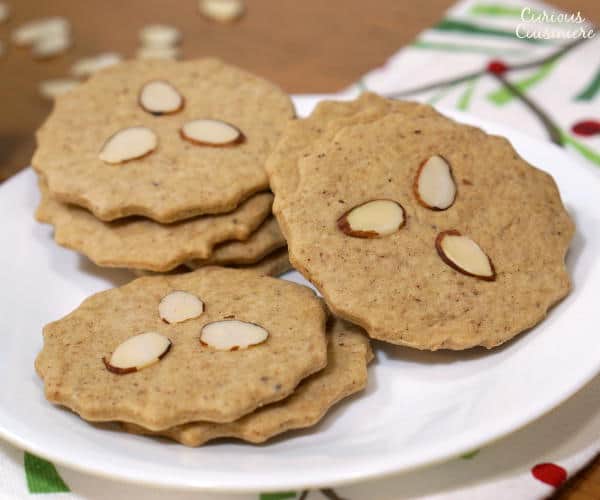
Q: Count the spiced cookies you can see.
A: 8